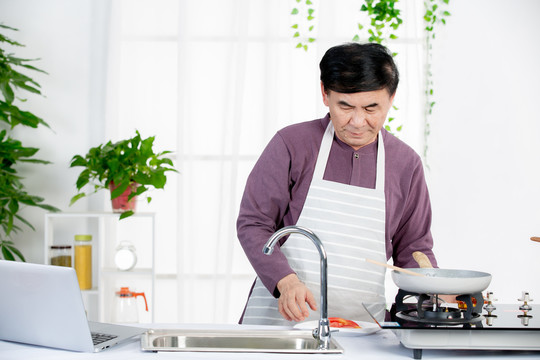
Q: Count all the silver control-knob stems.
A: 2